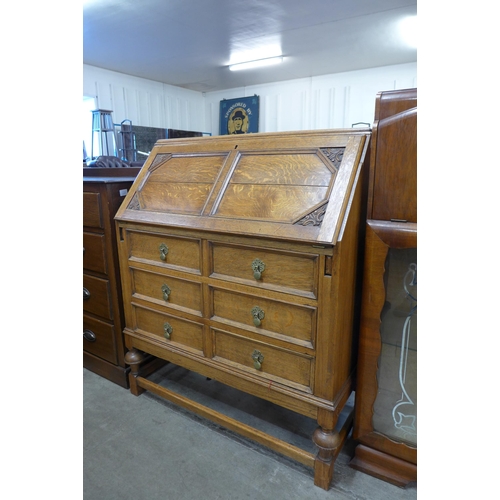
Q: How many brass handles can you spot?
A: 6